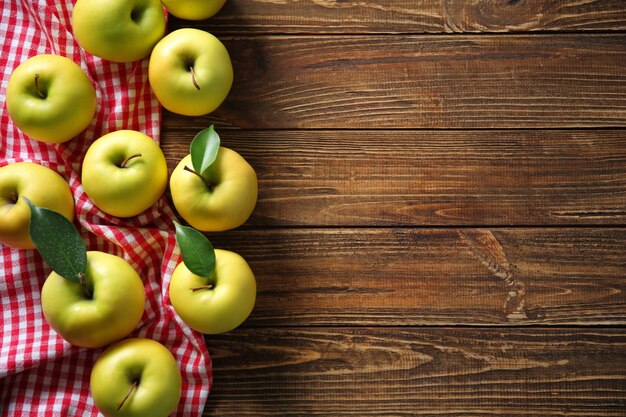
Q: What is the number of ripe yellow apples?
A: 10